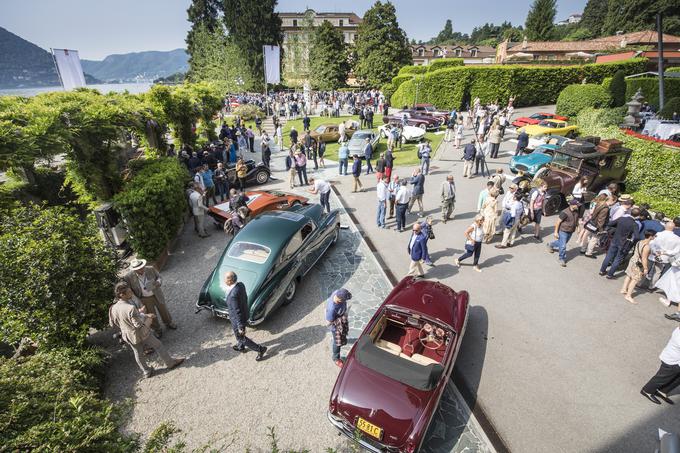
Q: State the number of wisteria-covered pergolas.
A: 1